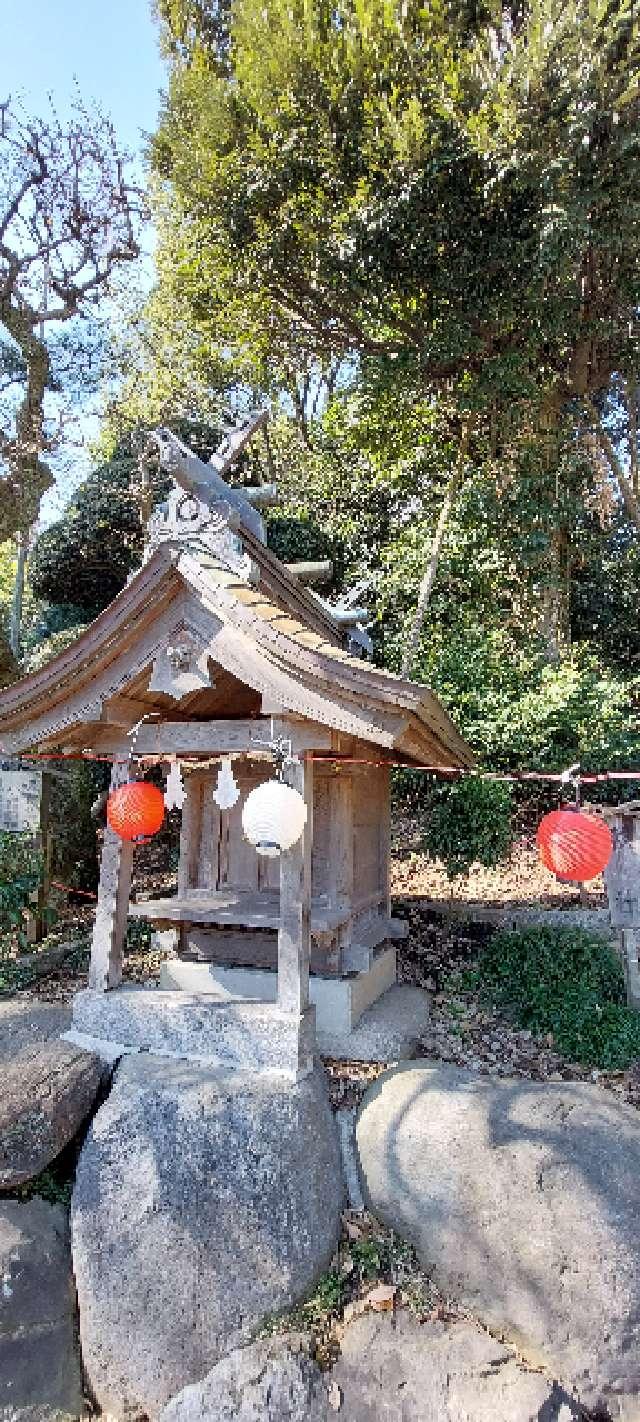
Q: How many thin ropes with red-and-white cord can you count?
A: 1